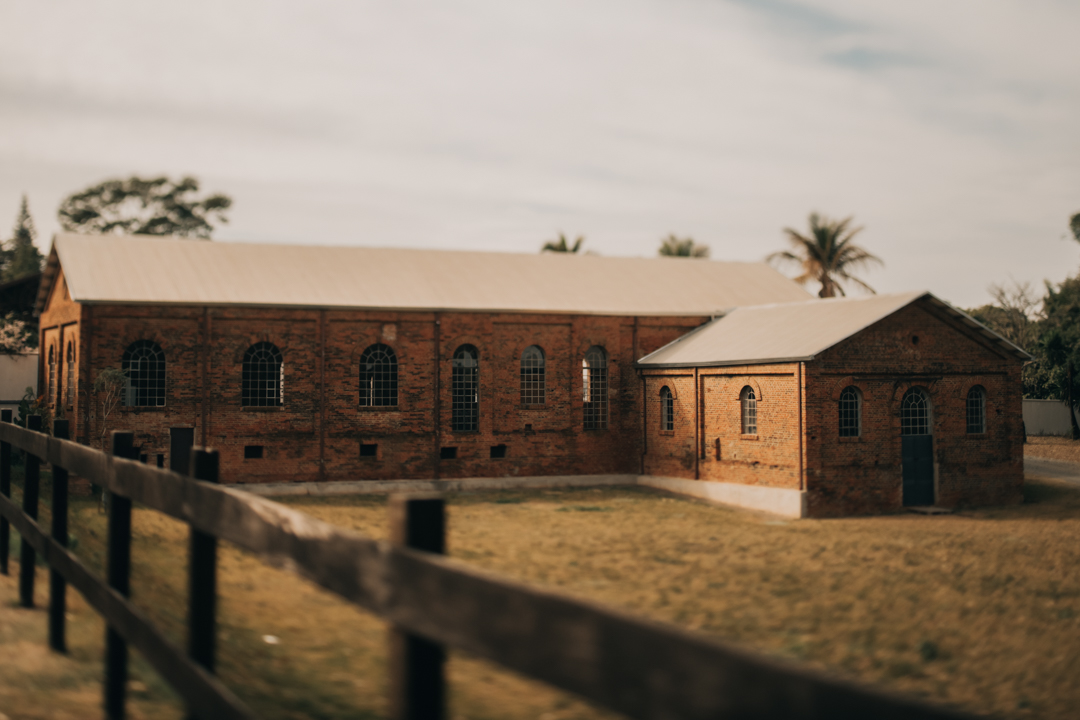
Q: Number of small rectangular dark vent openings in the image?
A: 4